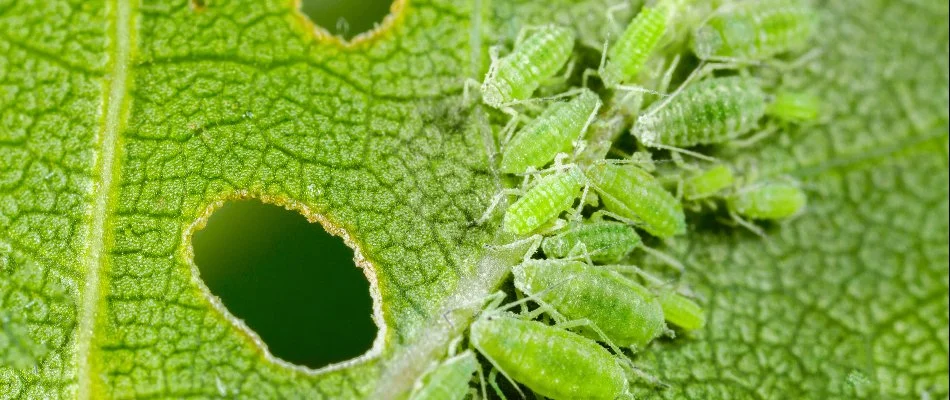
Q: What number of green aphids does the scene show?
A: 15